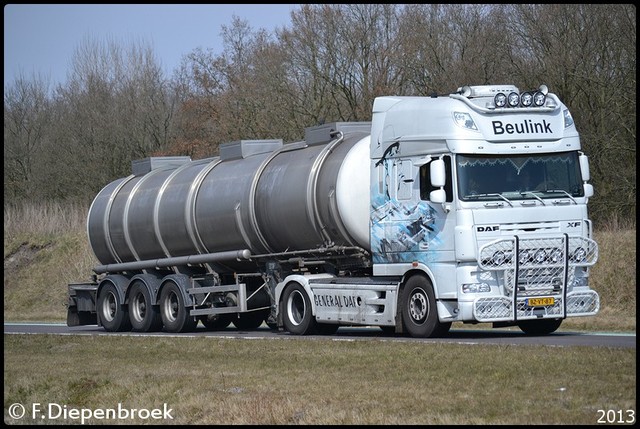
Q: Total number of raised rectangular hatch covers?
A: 3